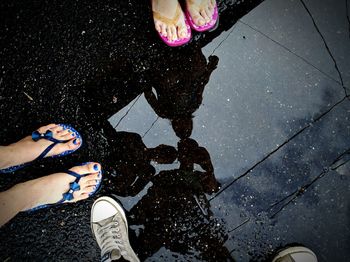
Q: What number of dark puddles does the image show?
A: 1